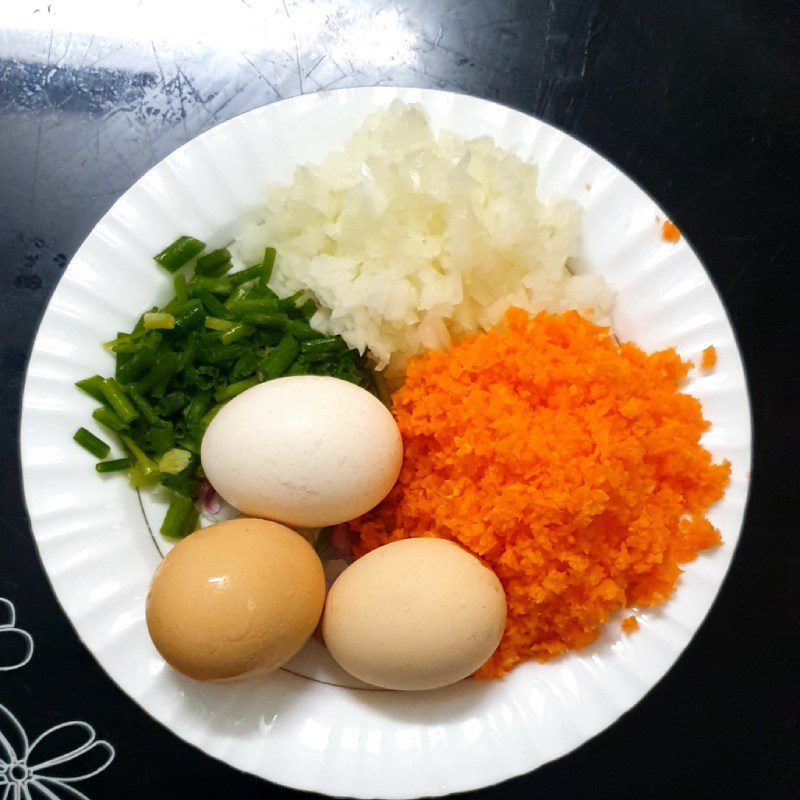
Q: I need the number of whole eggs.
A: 3